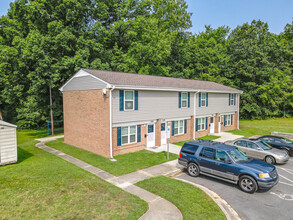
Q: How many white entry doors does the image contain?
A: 4